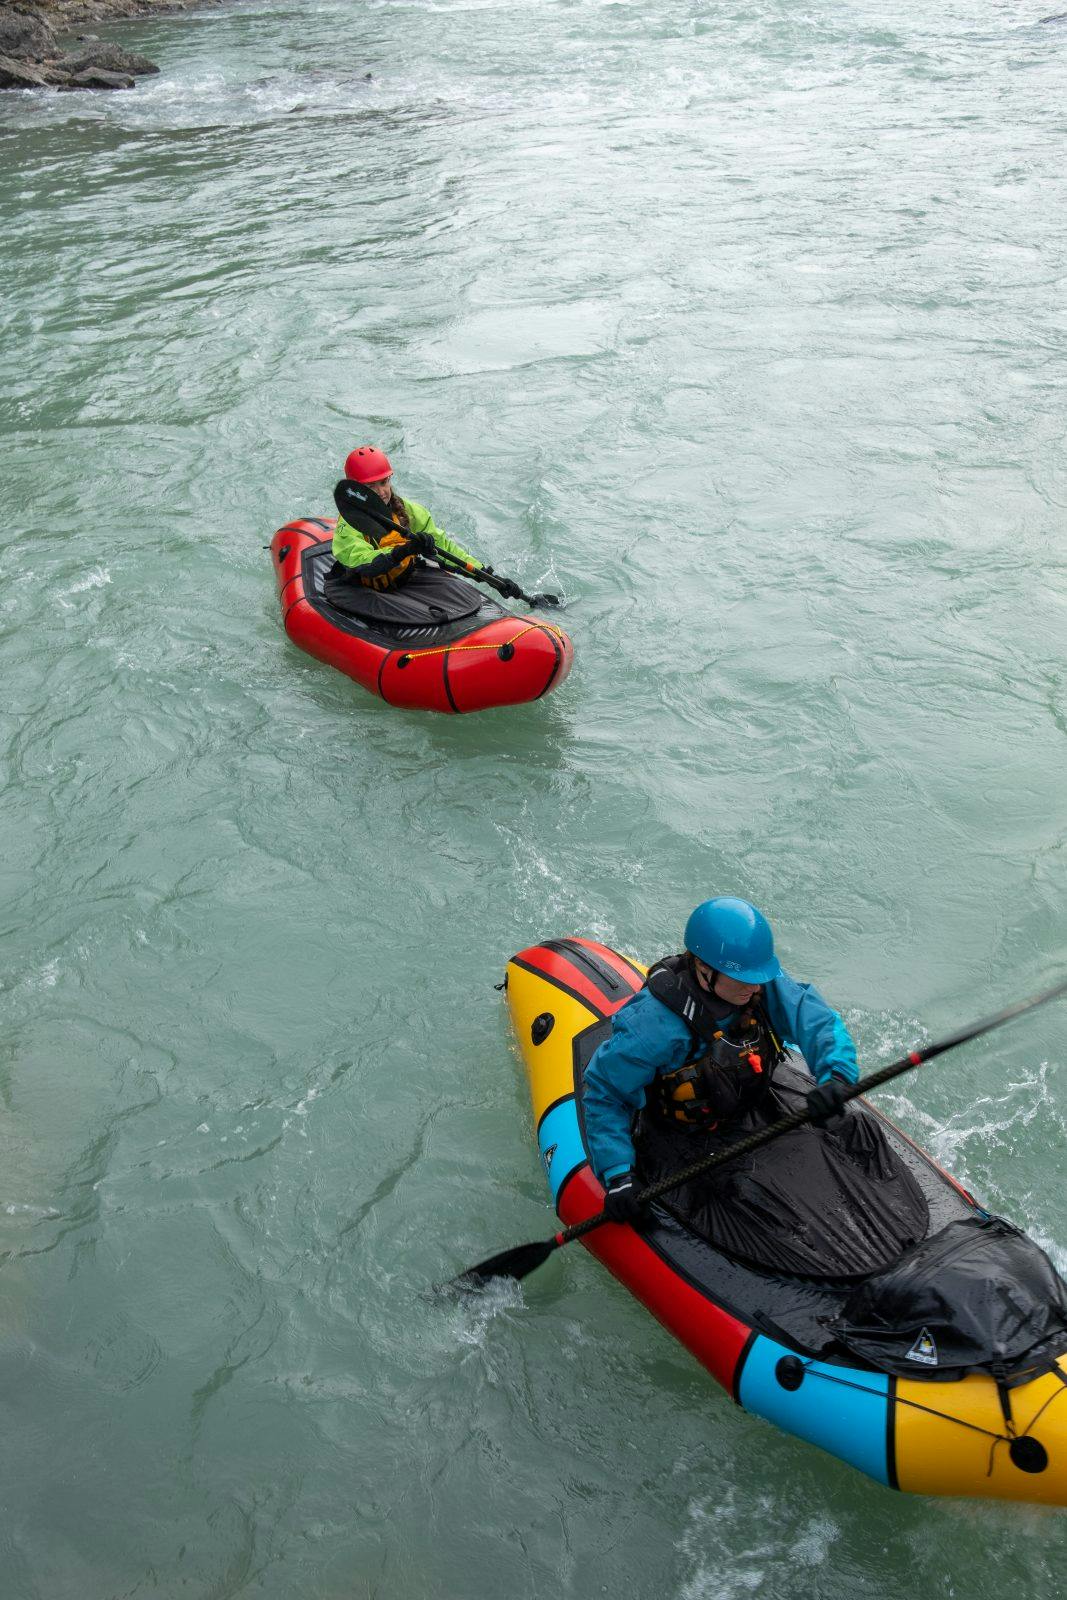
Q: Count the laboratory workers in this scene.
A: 0